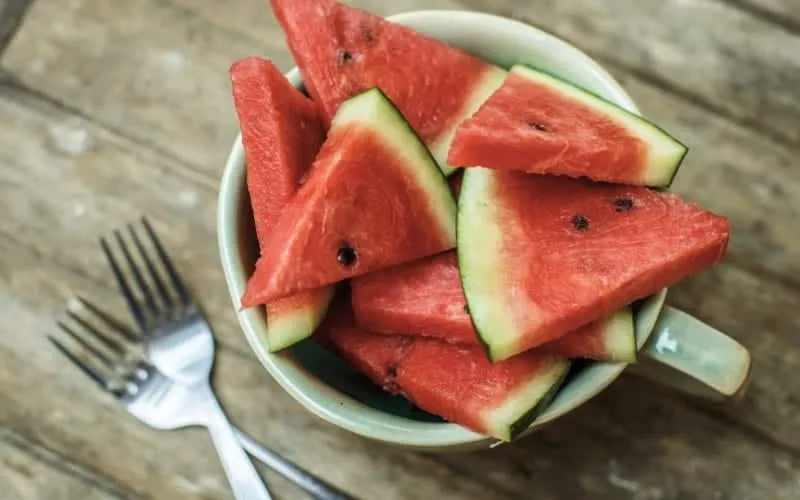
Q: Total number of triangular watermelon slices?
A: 7